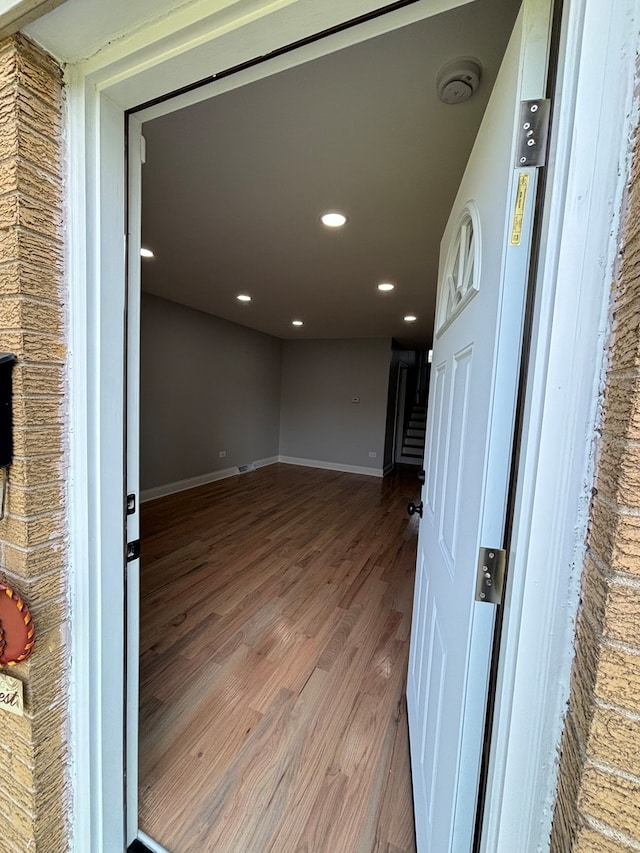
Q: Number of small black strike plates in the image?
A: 2